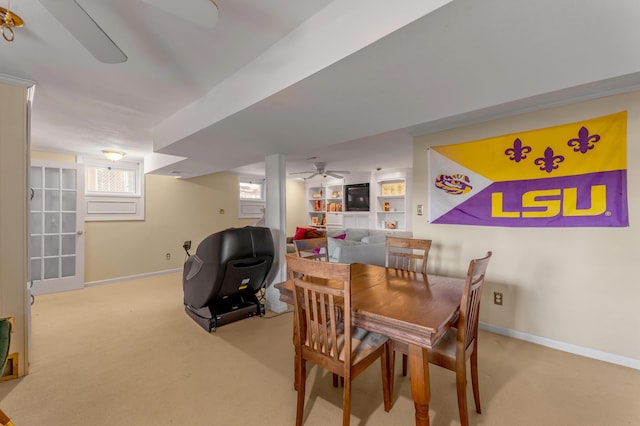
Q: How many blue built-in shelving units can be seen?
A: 0